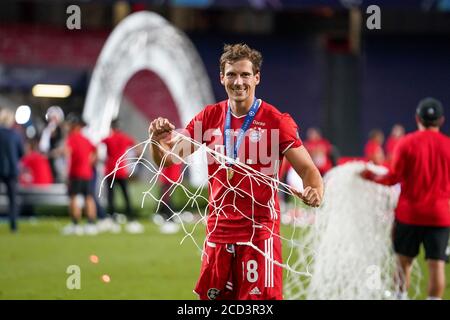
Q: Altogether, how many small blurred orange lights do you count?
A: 2